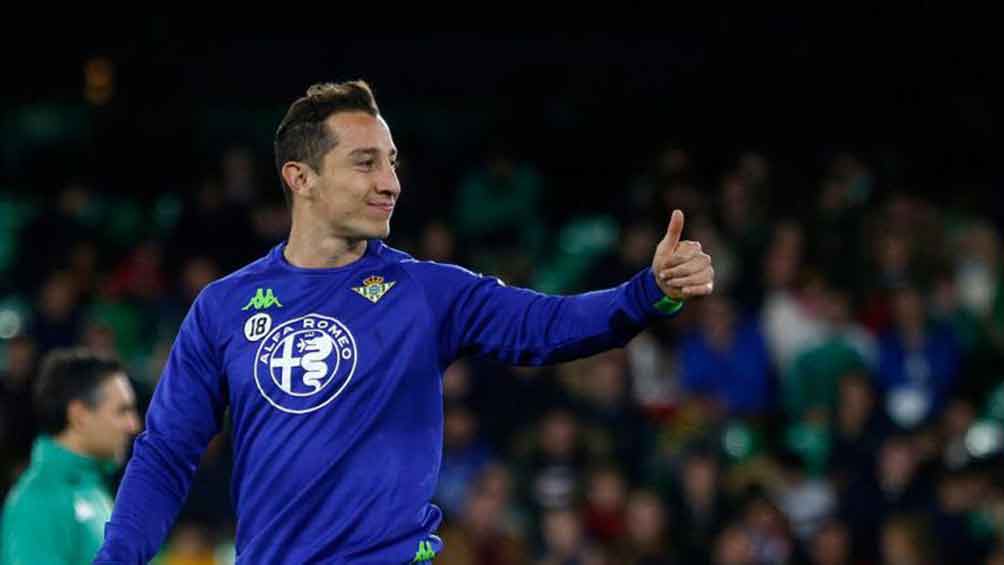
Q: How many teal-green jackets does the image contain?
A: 1